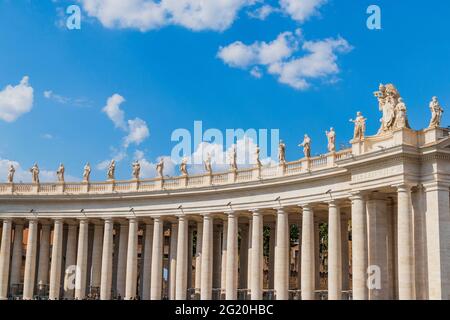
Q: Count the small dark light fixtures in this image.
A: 7